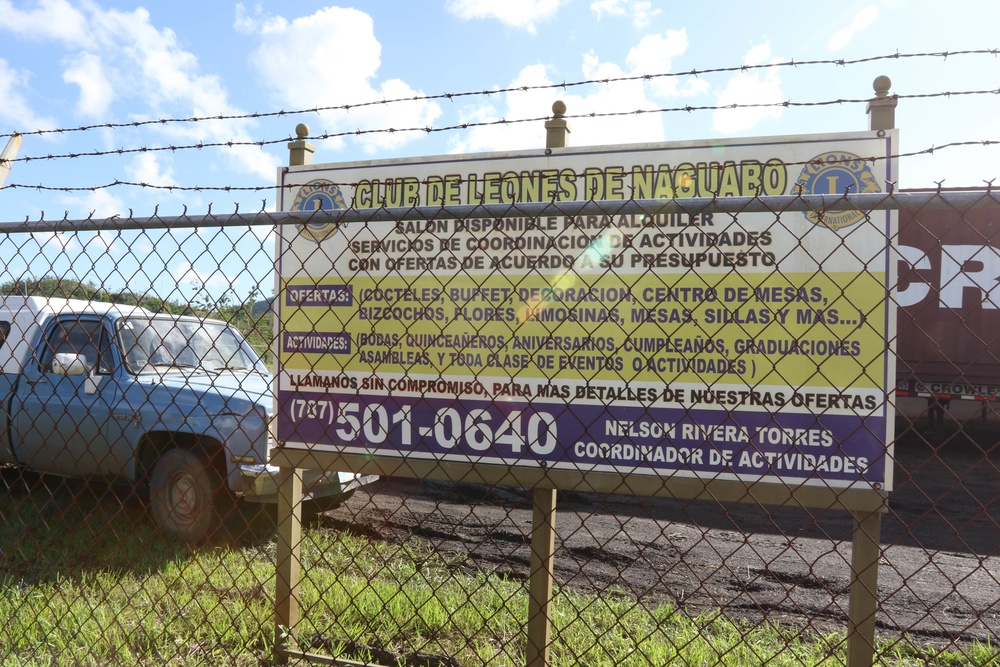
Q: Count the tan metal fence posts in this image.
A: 3